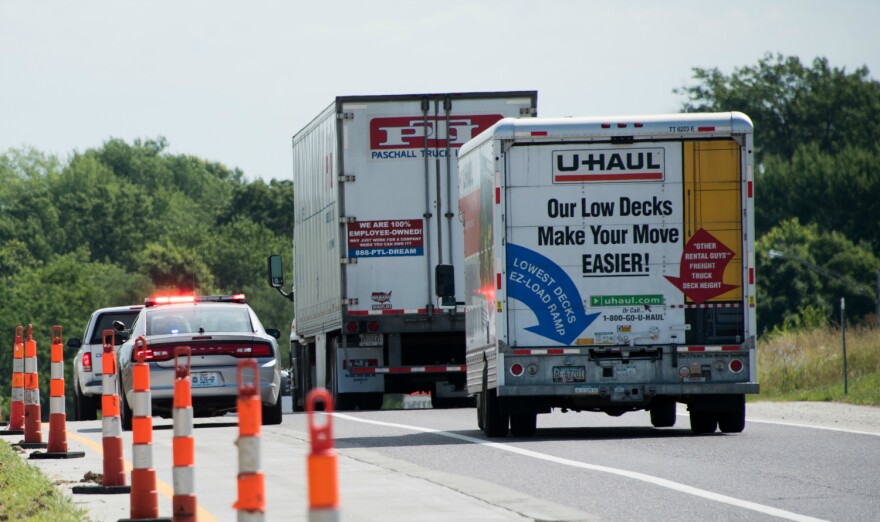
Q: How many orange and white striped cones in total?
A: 8